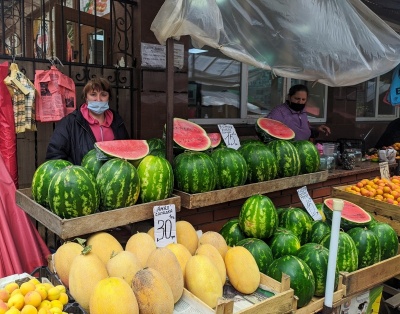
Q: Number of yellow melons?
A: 15